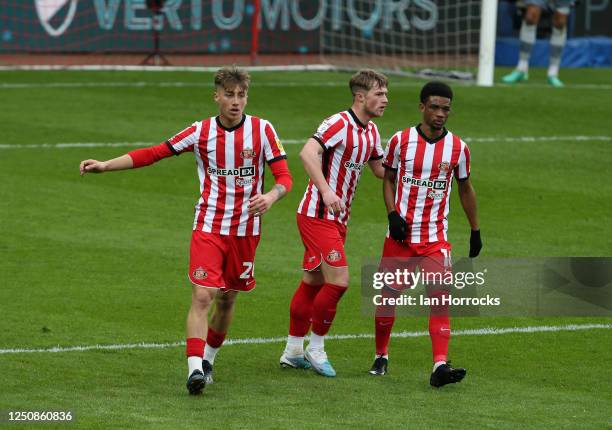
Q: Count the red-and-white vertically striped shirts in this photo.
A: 3